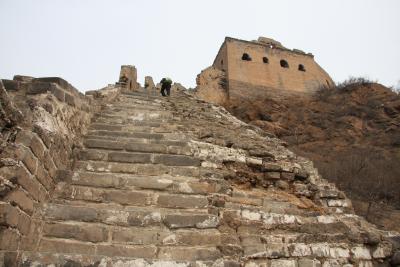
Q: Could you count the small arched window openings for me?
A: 4